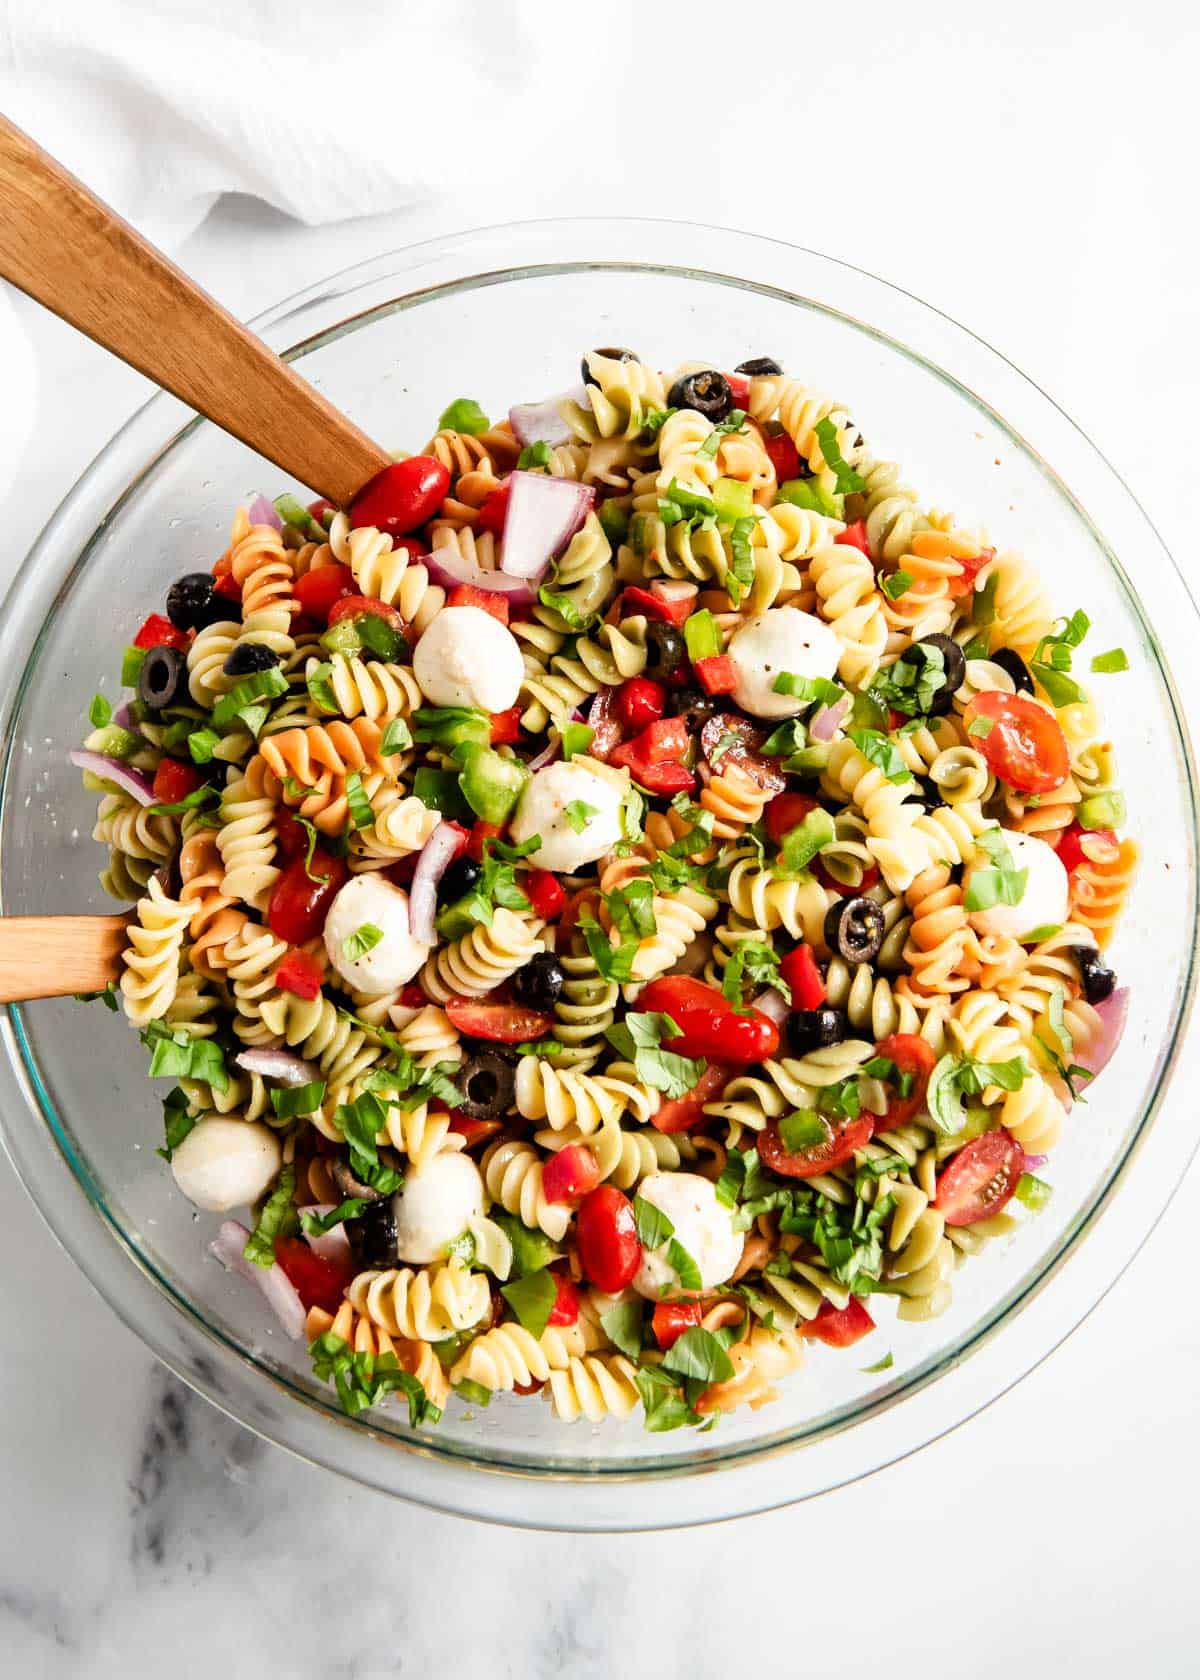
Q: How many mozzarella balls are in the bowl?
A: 8